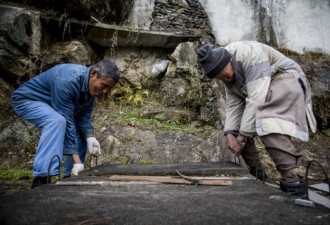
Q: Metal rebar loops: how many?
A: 5